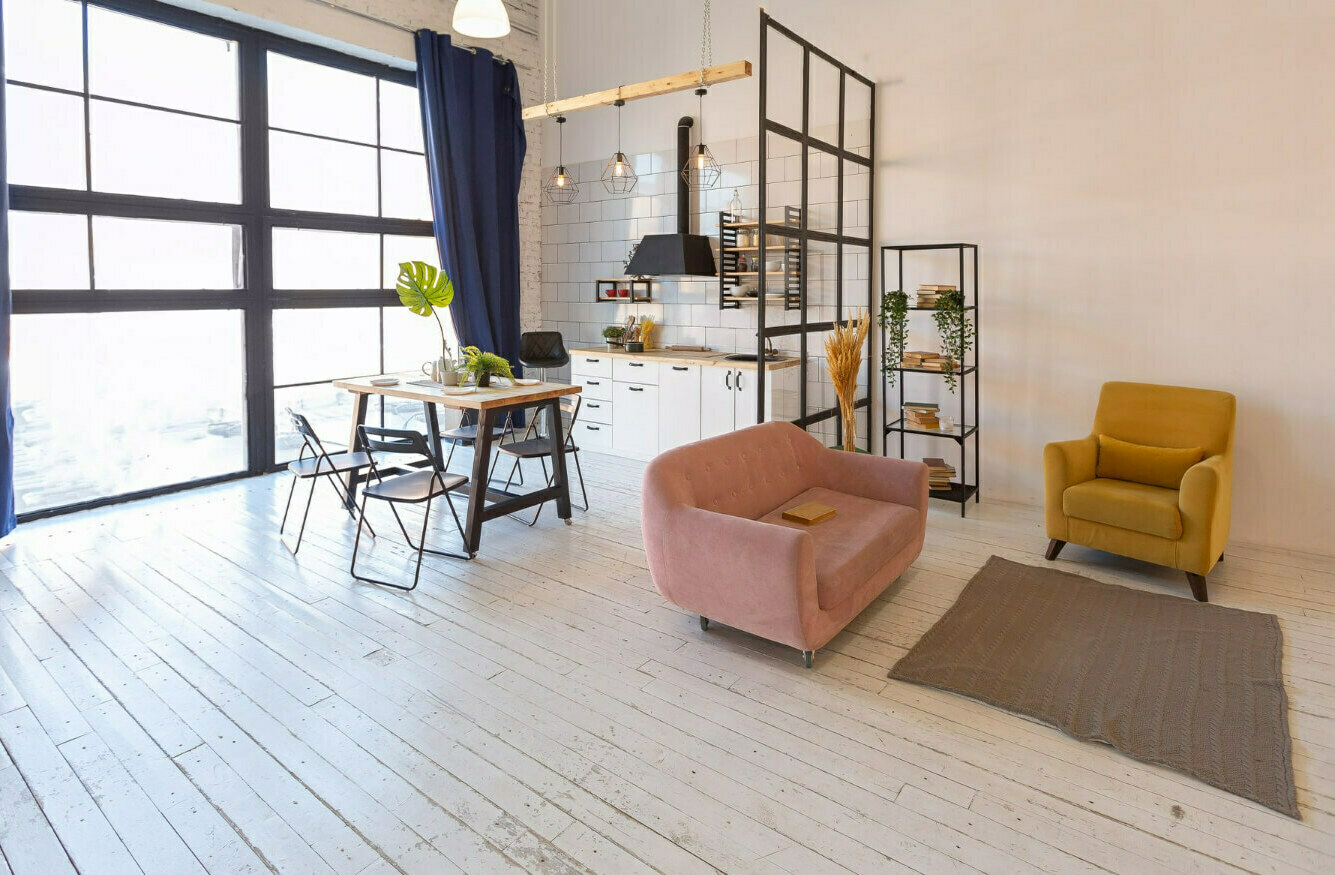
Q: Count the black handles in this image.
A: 9